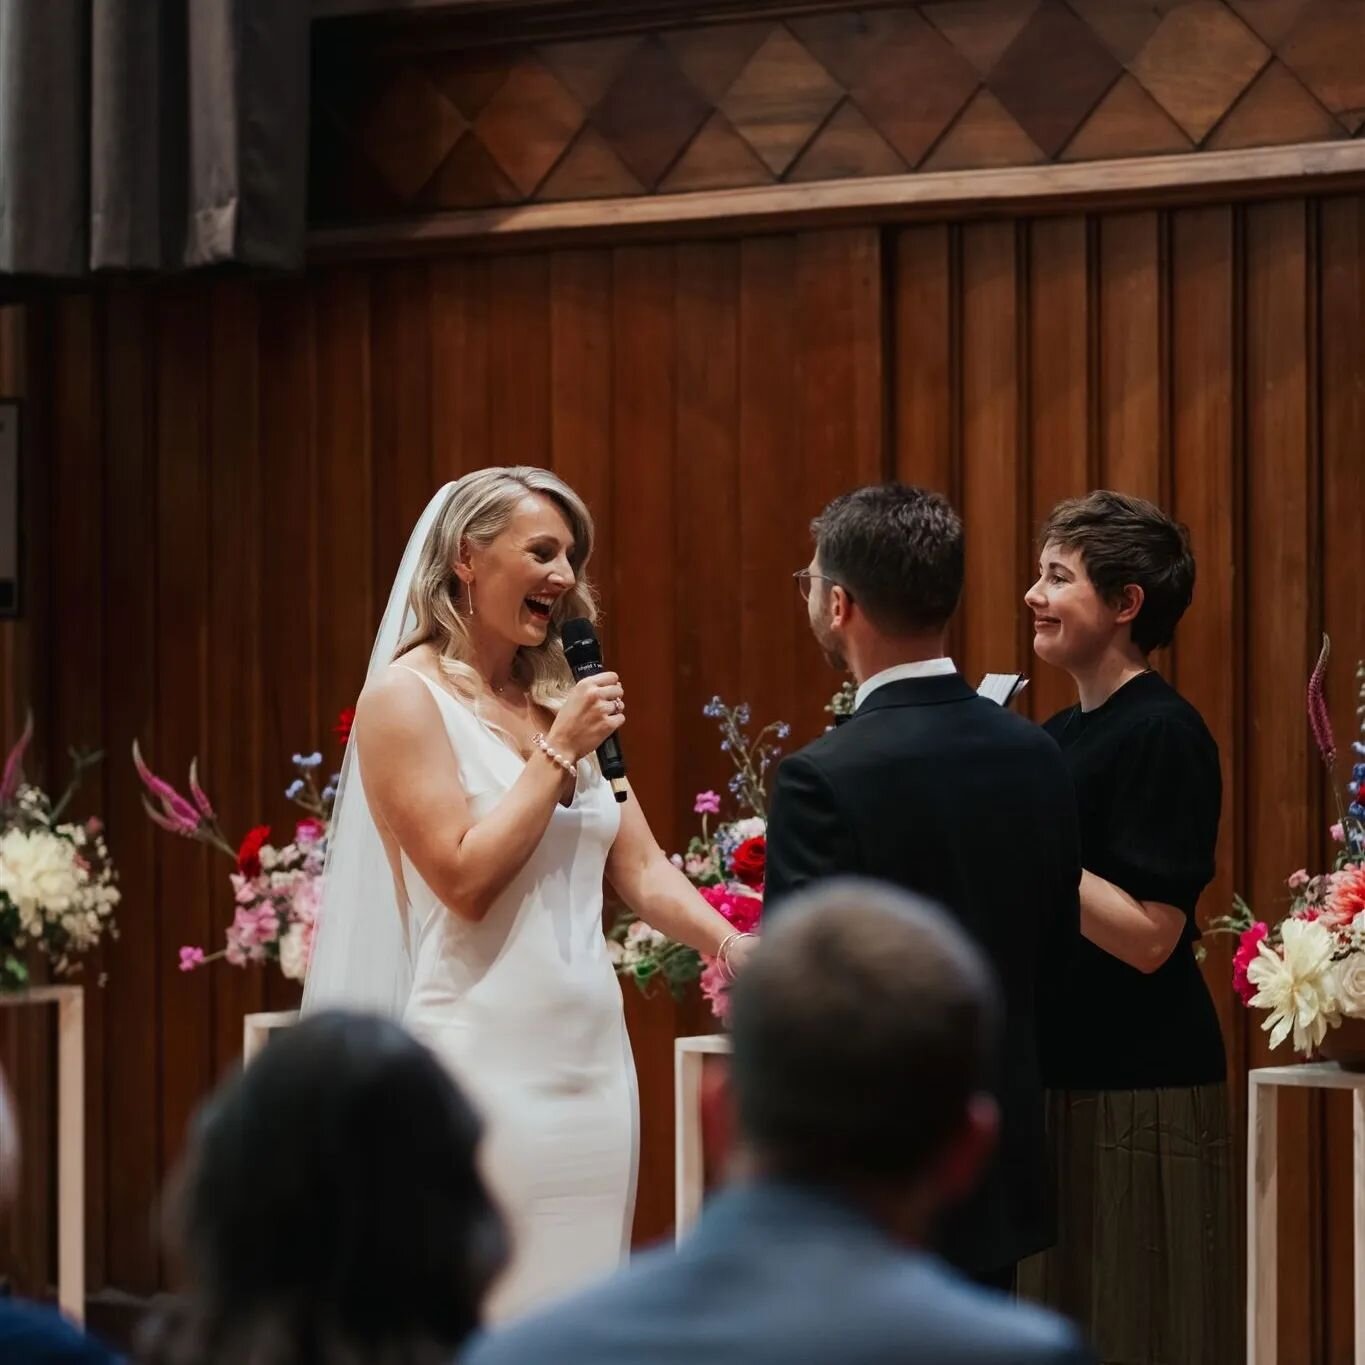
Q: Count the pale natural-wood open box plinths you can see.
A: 4